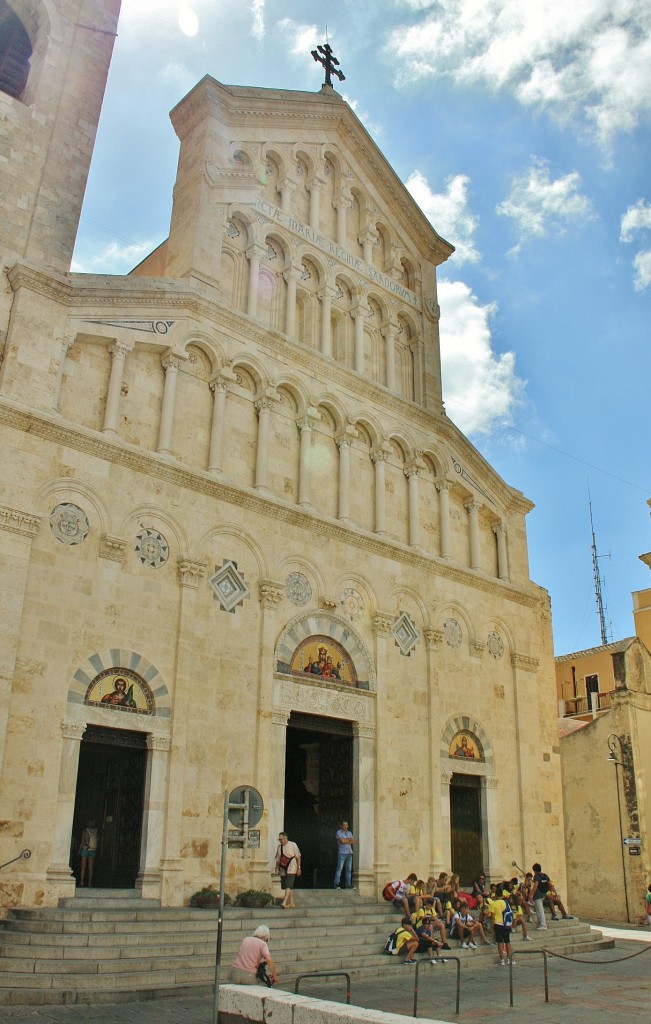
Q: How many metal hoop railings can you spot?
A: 3